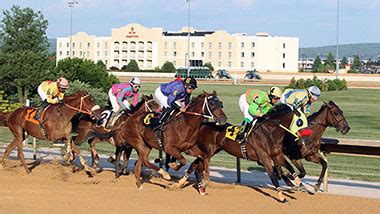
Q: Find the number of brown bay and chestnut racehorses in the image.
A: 5